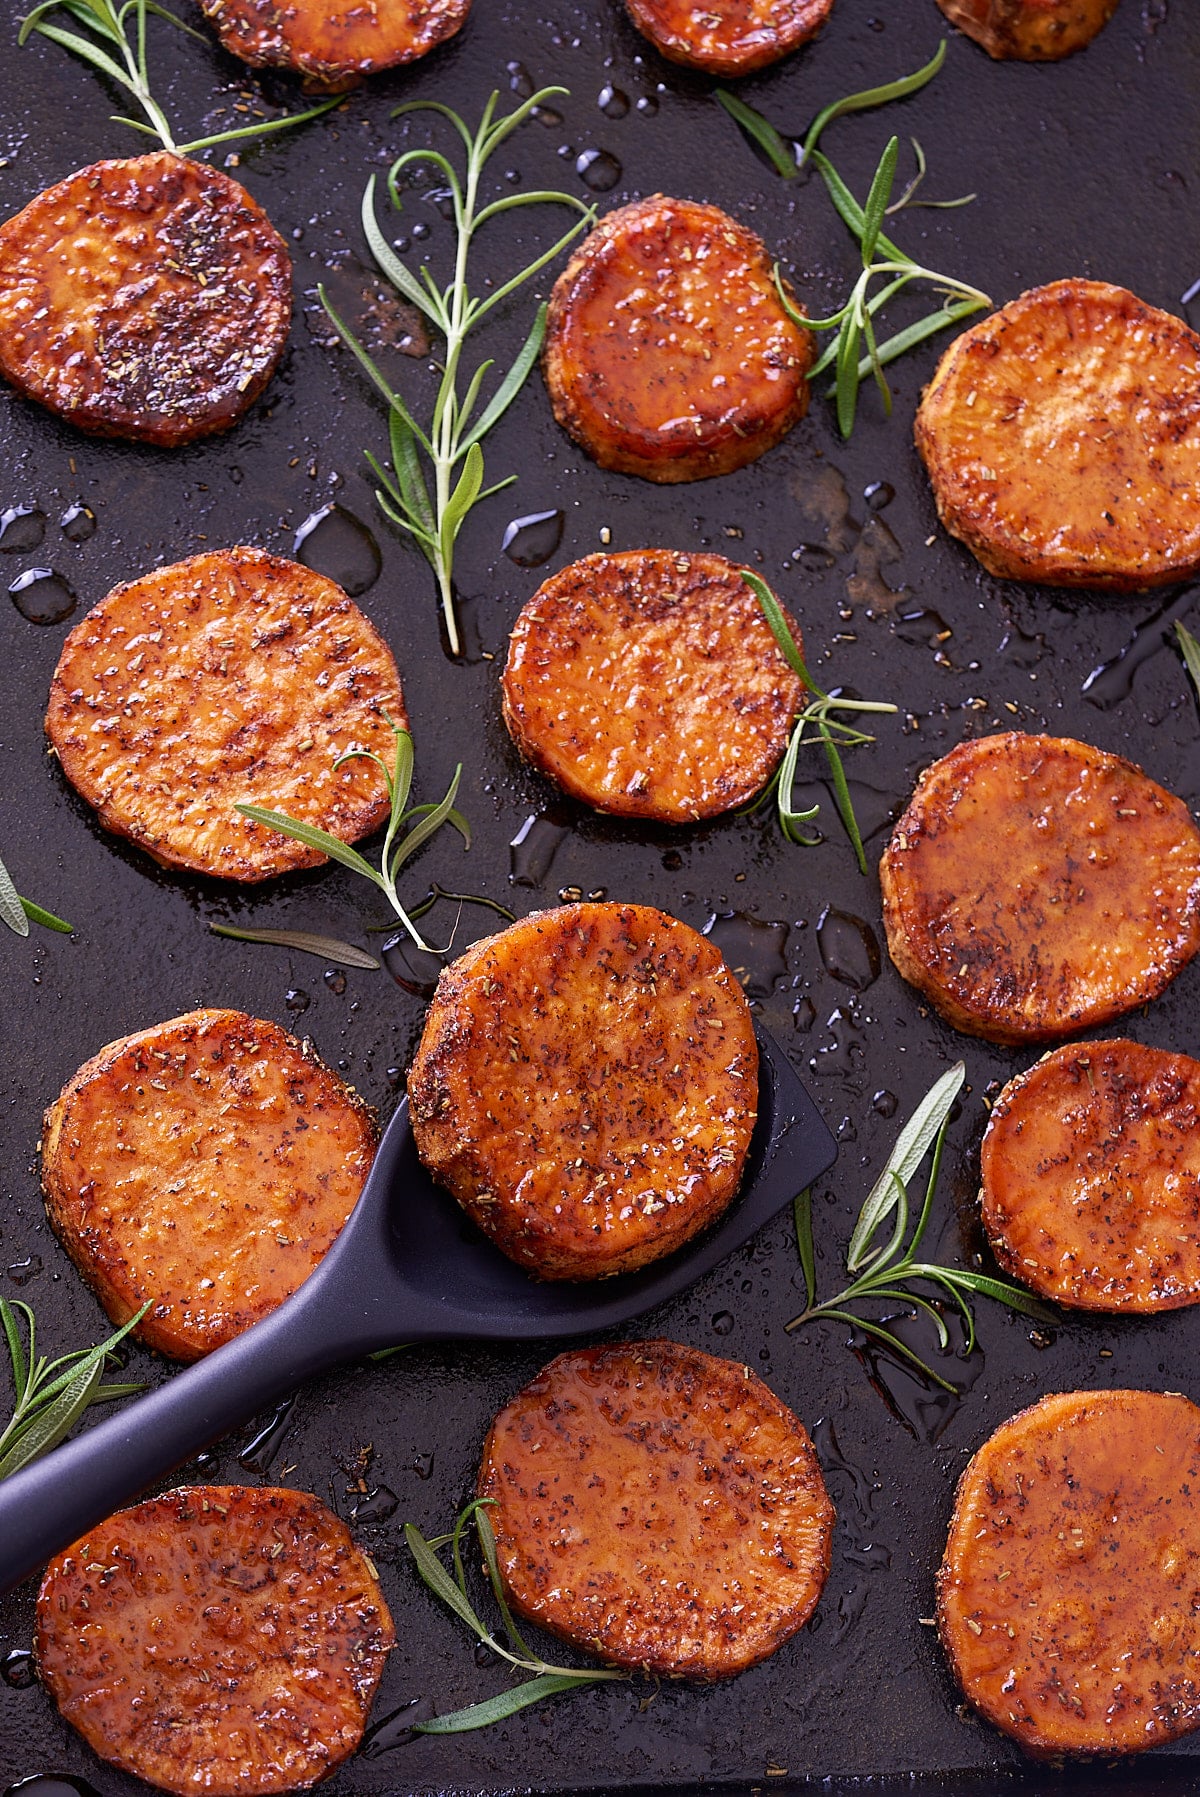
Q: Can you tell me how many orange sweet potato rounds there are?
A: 15